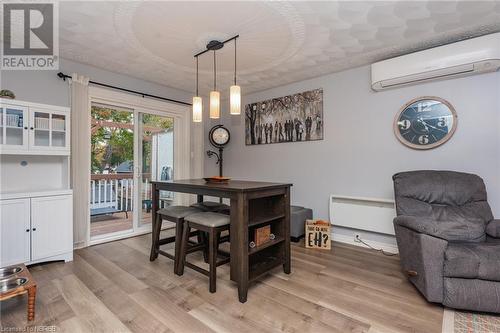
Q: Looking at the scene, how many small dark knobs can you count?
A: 4